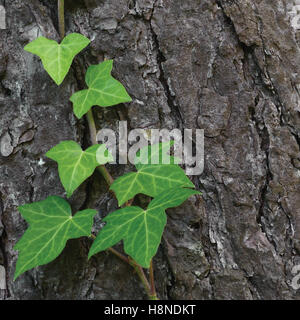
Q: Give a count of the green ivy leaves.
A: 6